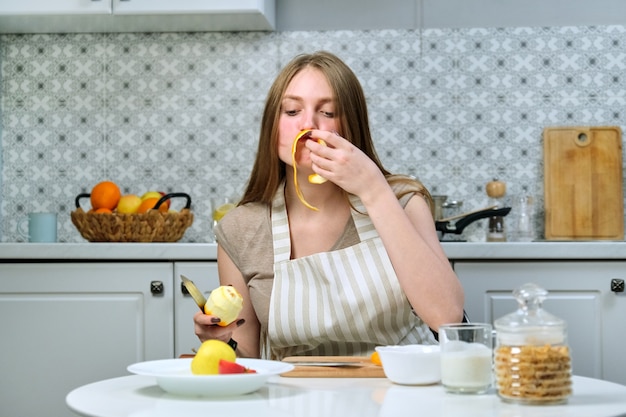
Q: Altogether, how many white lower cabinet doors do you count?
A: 3